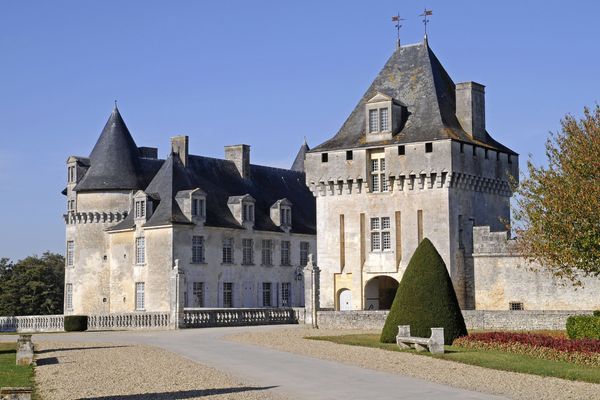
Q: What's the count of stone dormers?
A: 6